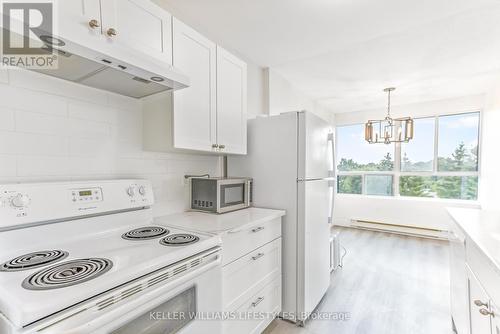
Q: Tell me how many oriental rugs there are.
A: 0